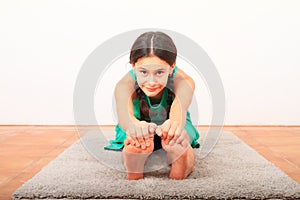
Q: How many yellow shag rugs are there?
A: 0